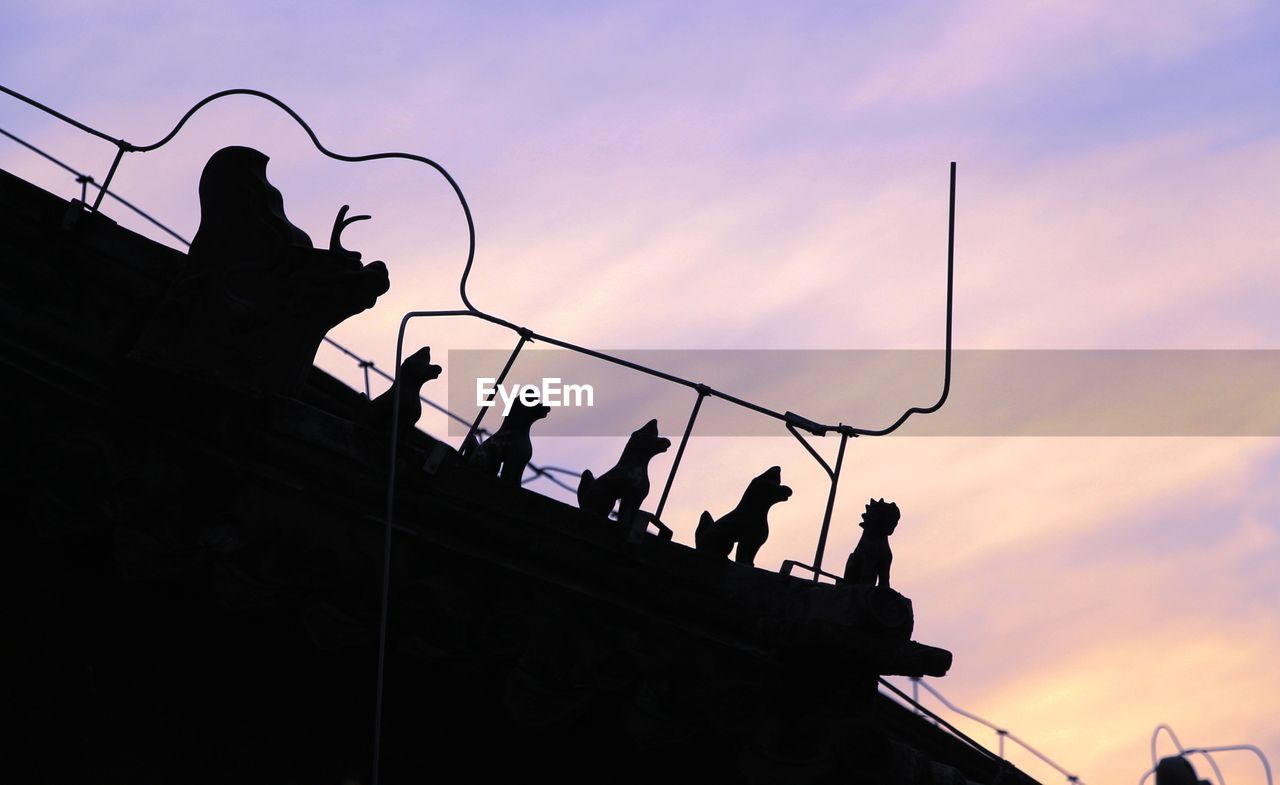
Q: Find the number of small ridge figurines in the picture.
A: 5